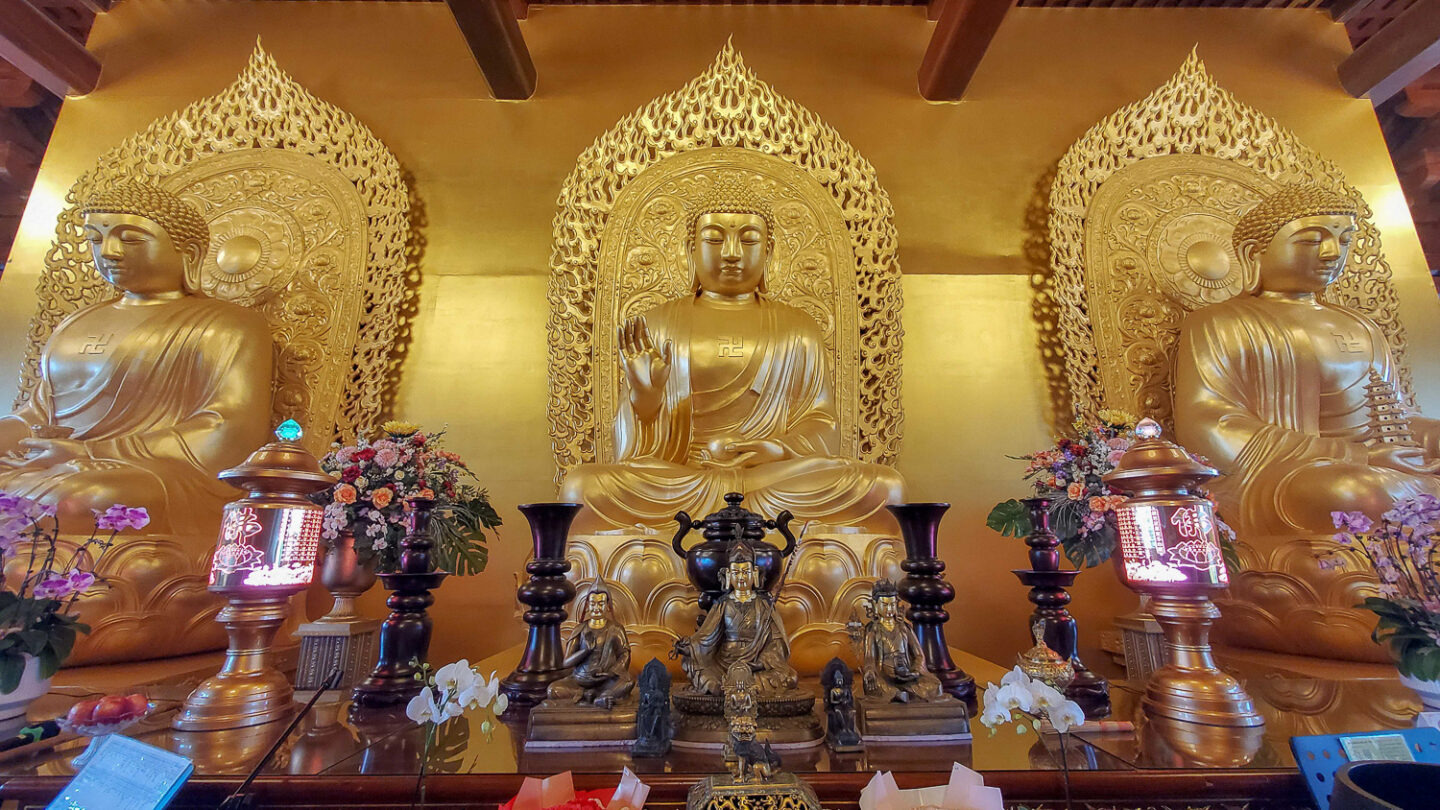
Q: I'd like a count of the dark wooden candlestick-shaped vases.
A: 4